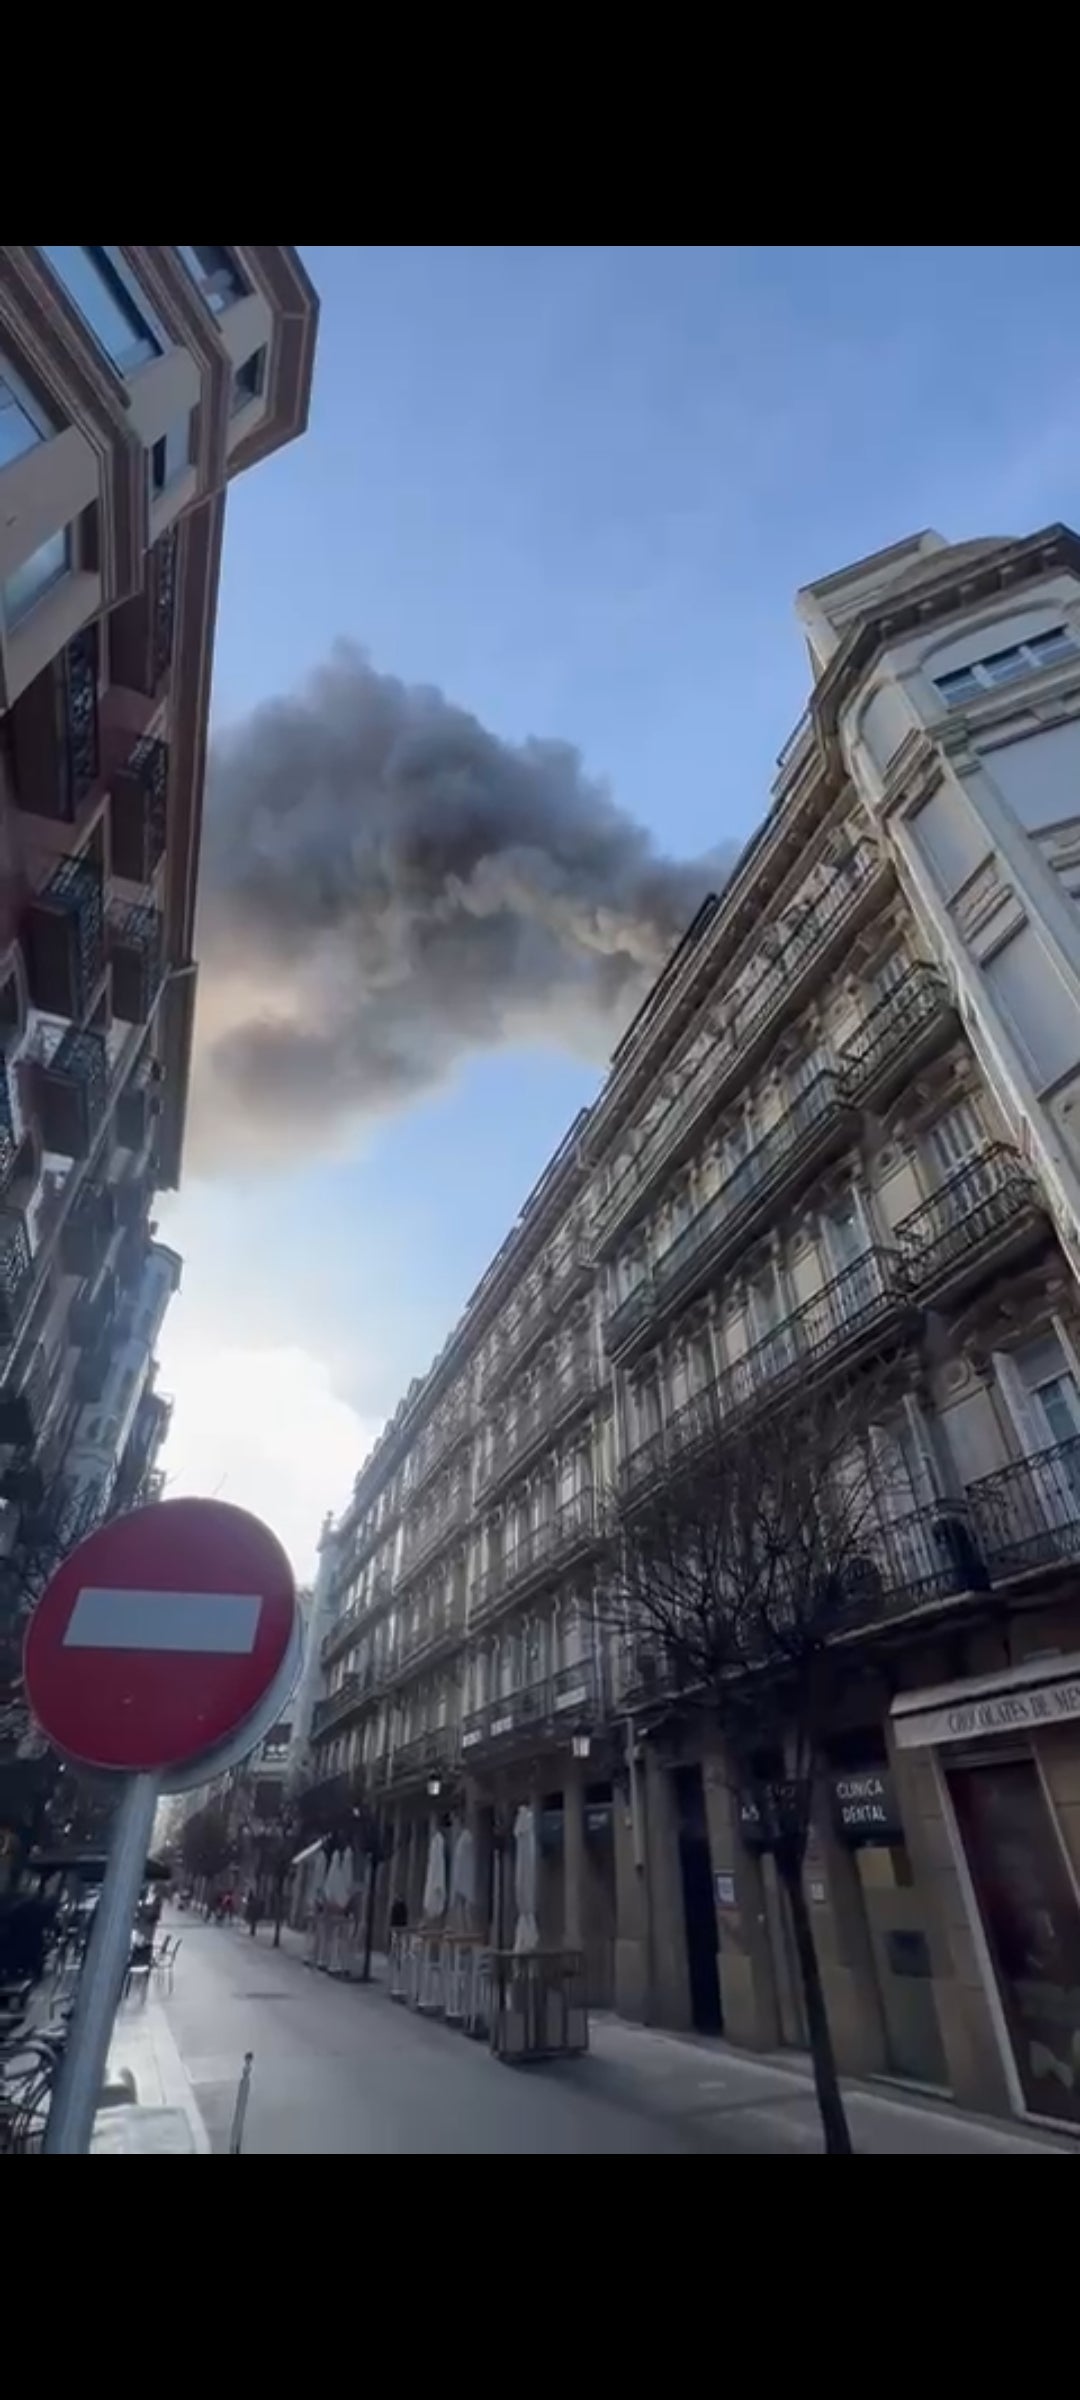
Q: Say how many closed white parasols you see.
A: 6